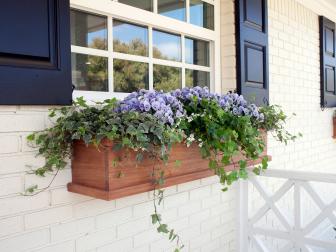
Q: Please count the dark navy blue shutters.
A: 3